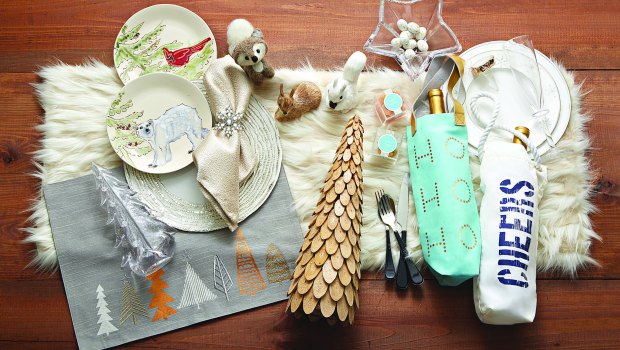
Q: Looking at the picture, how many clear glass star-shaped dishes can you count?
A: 1